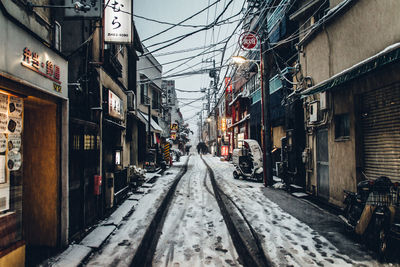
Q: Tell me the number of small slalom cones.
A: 0